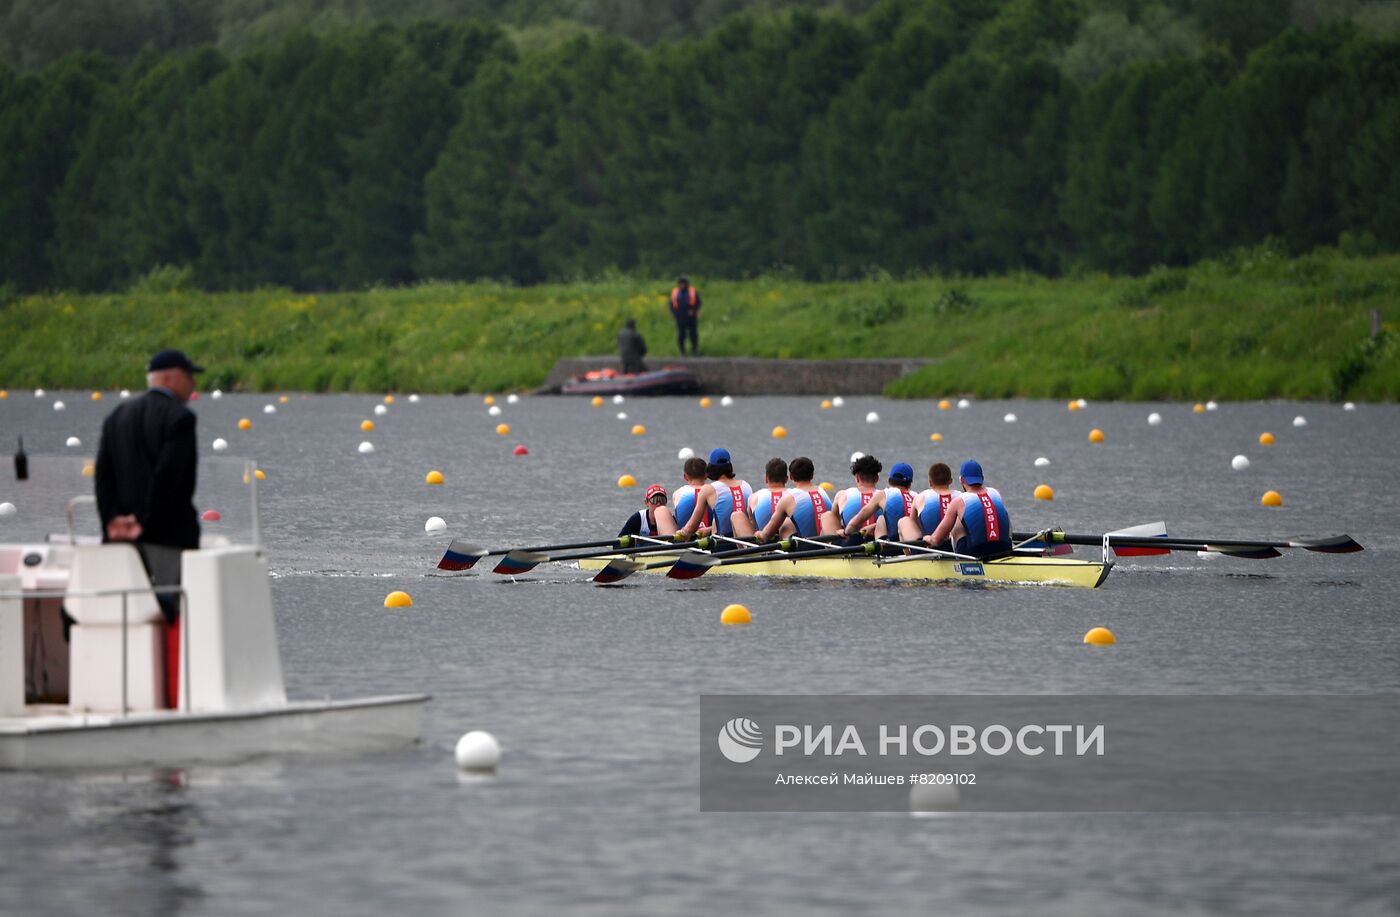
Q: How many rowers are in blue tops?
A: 8